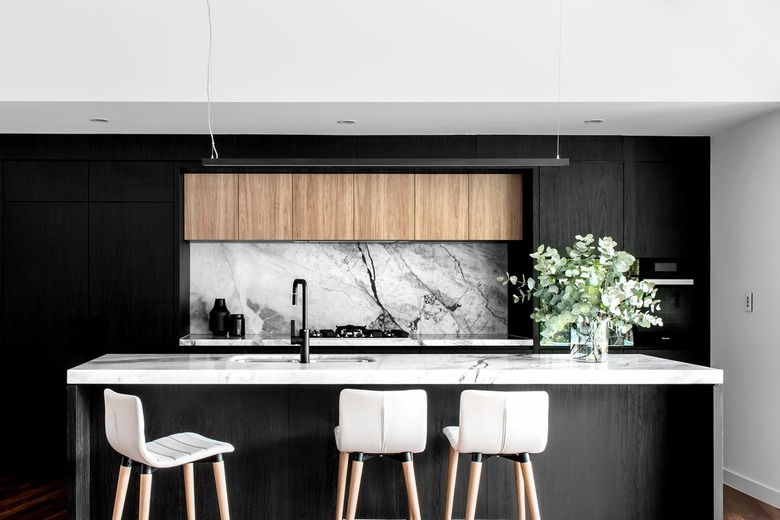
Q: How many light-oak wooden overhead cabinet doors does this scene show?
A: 6